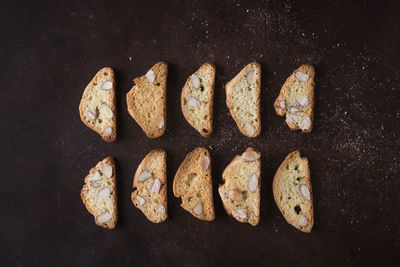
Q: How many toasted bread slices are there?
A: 10